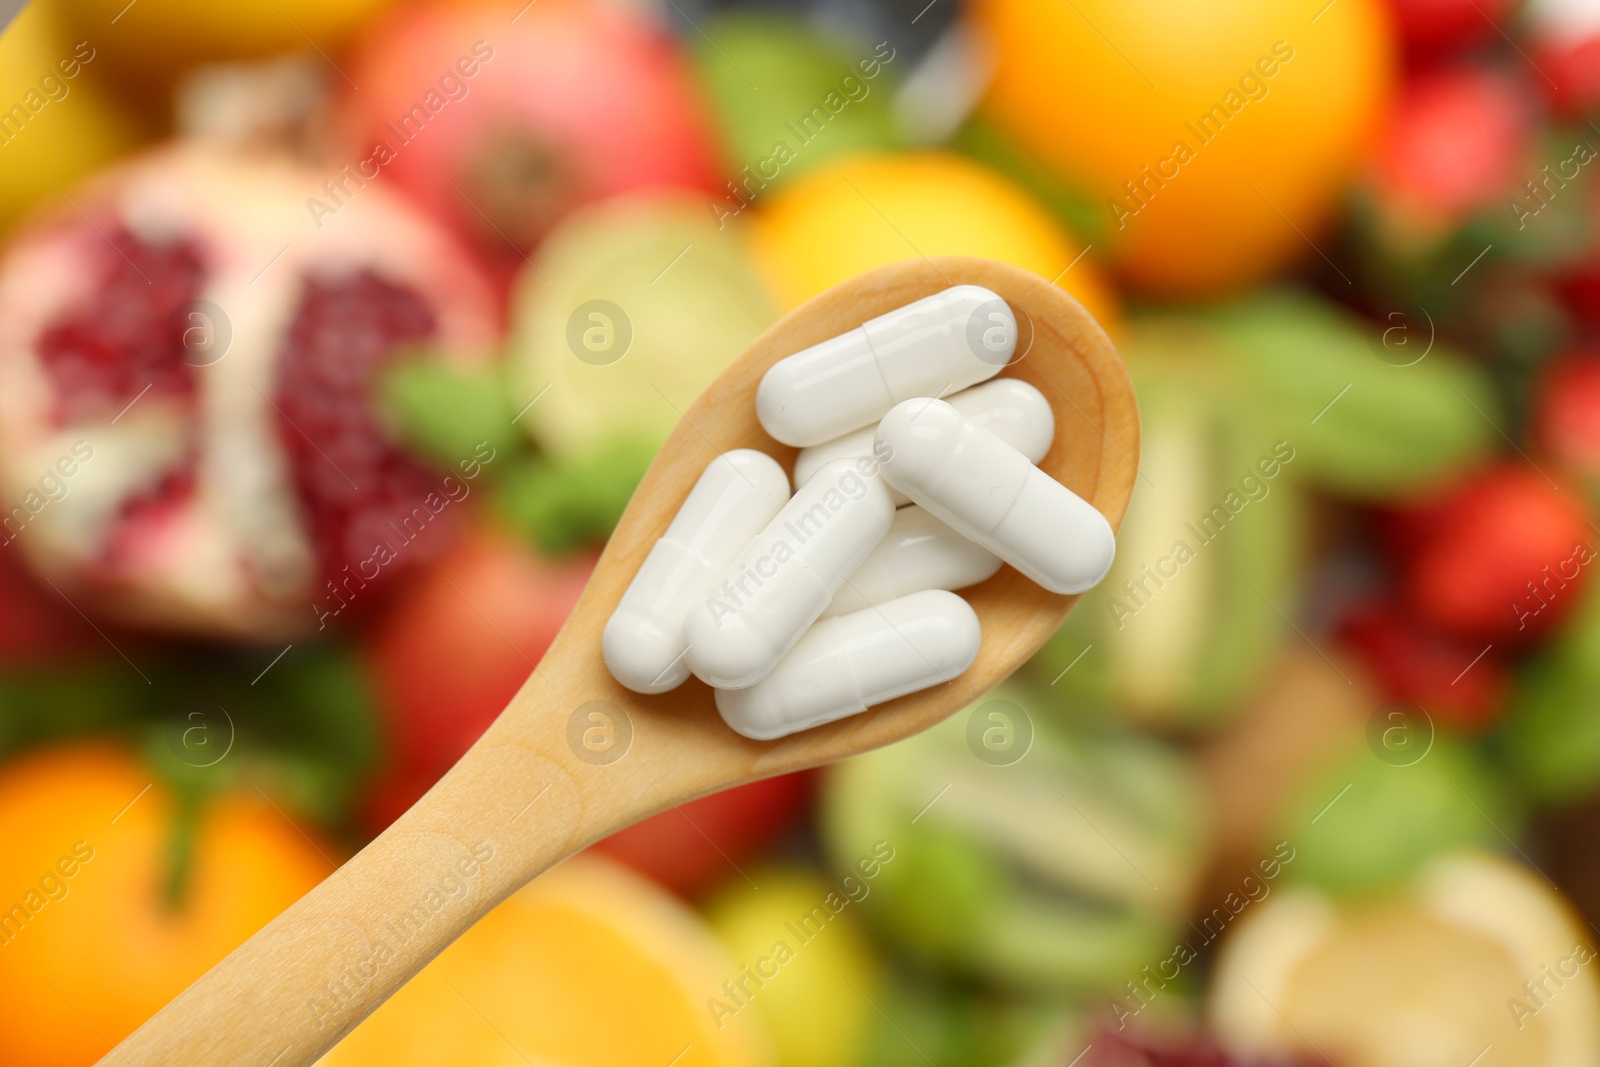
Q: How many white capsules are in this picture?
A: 7